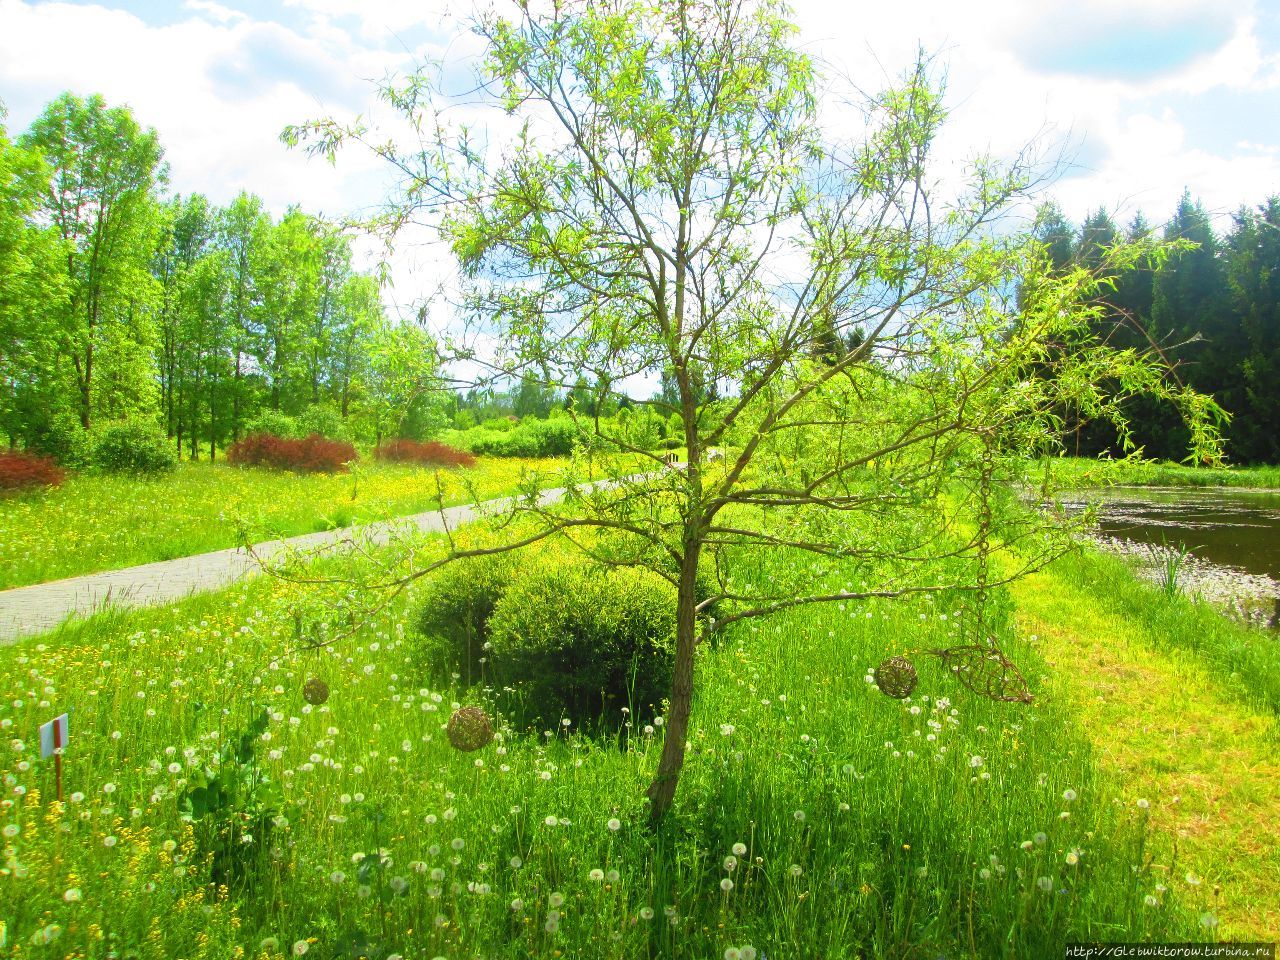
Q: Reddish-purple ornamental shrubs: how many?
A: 3